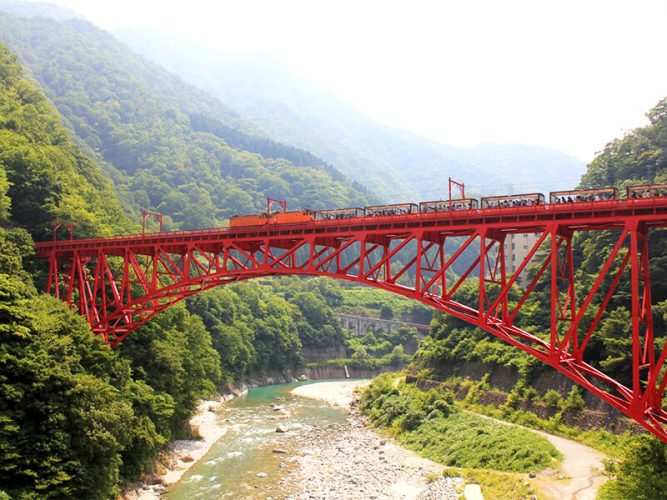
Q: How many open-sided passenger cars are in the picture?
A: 6